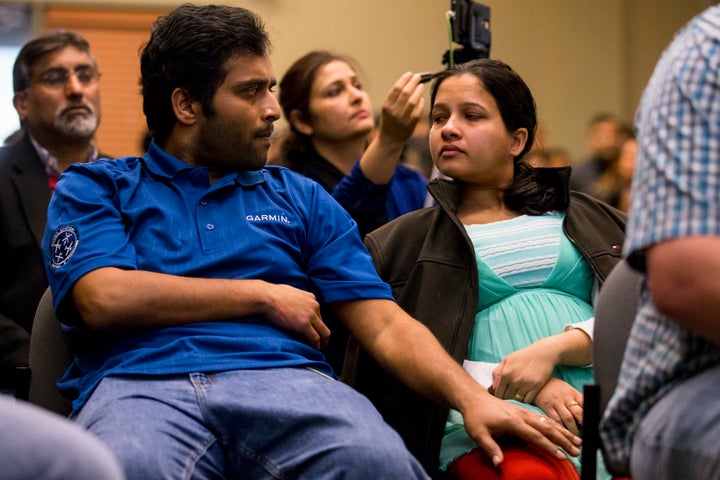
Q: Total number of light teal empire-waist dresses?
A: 1